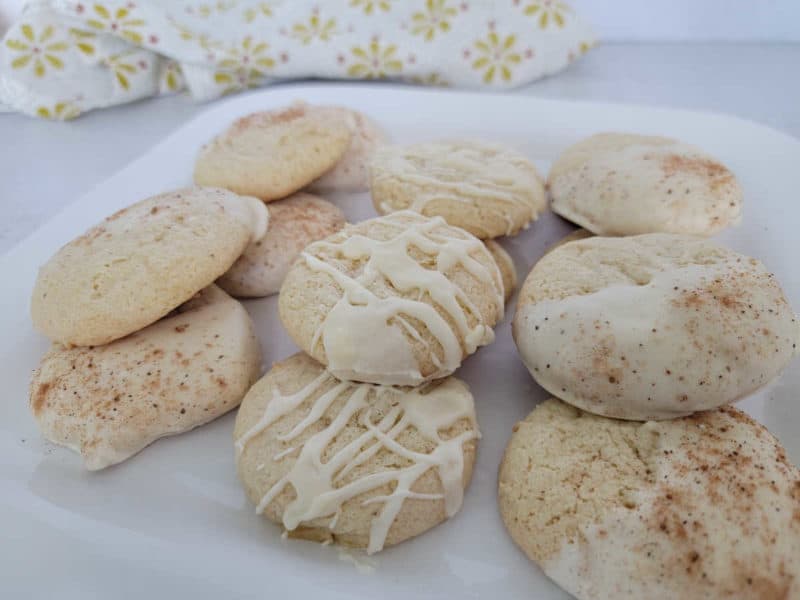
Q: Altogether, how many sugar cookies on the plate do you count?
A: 13